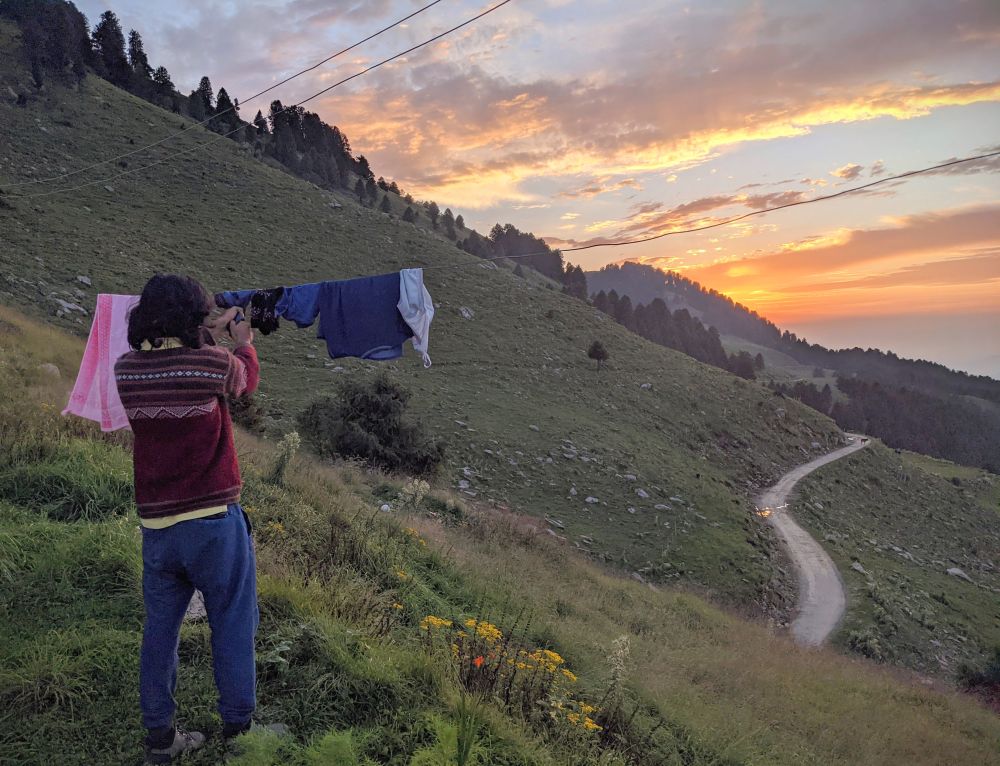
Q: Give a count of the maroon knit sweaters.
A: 1